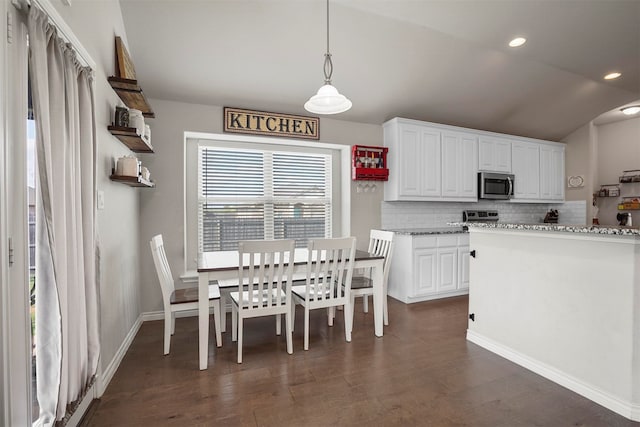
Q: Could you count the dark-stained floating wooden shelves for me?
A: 3